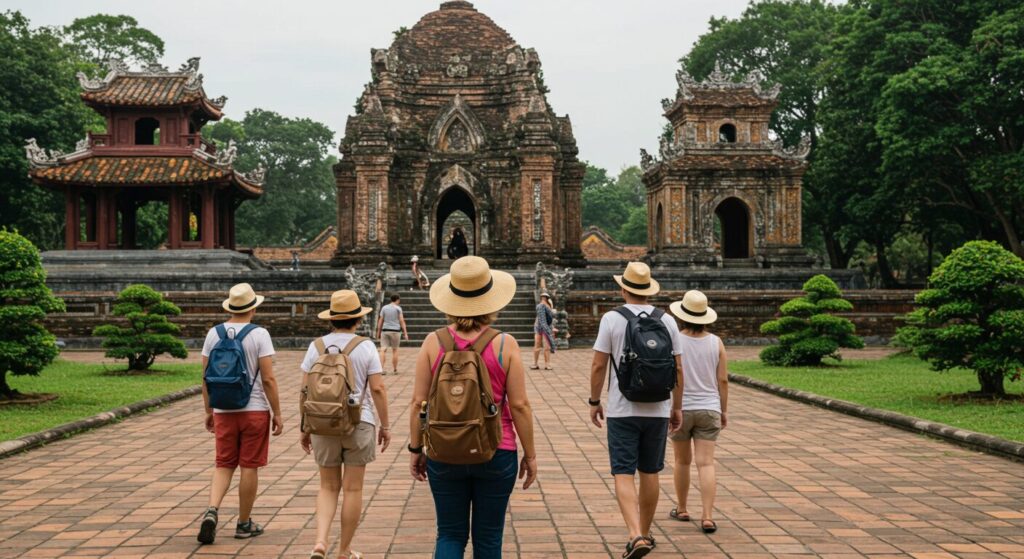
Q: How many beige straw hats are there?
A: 5